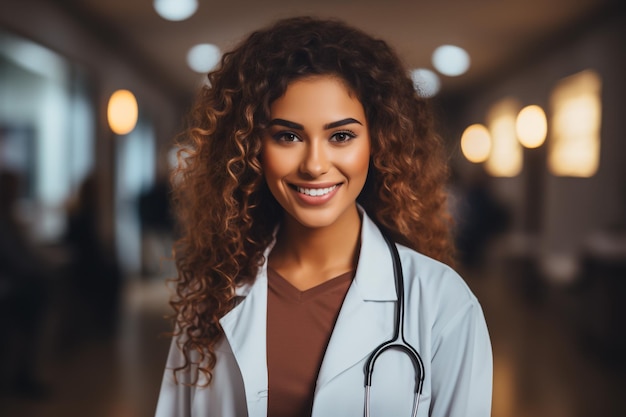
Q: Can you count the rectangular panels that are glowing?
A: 2